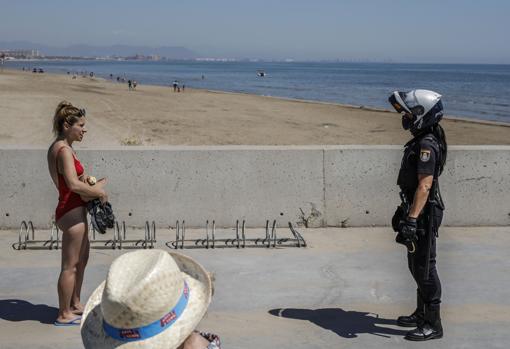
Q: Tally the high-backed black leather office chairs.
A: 0